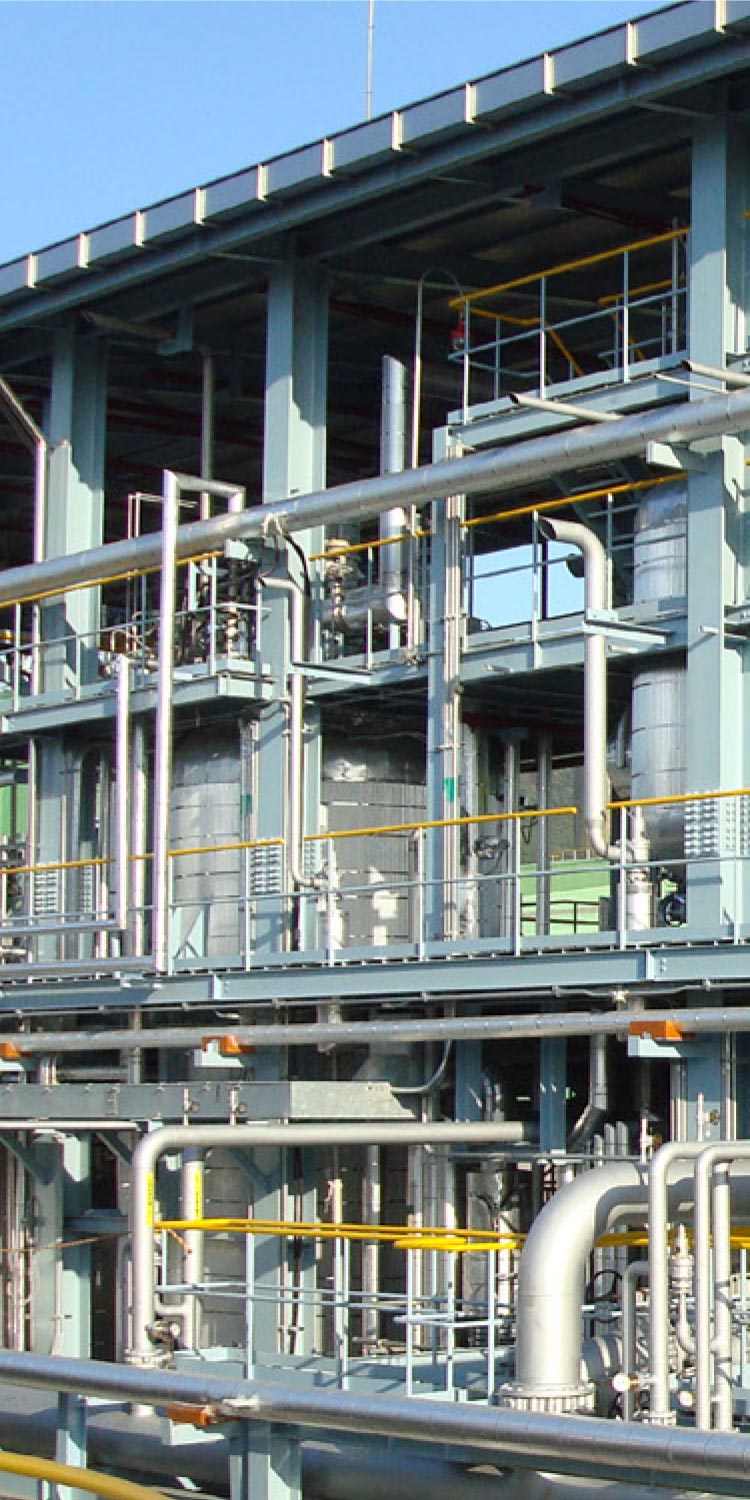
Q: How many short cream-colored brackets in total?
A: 11